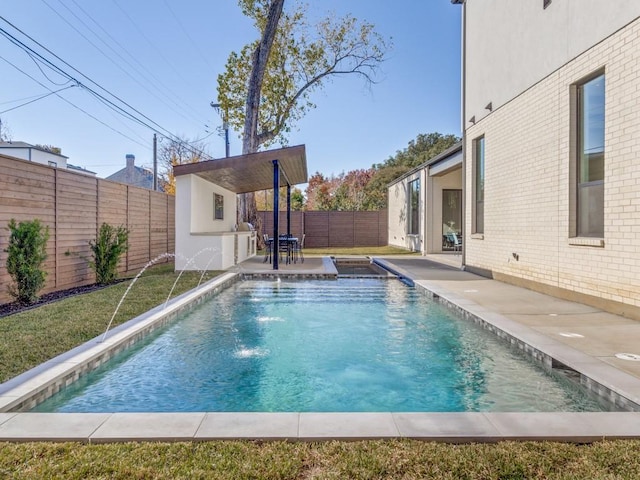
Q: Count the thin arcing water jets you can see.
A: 3